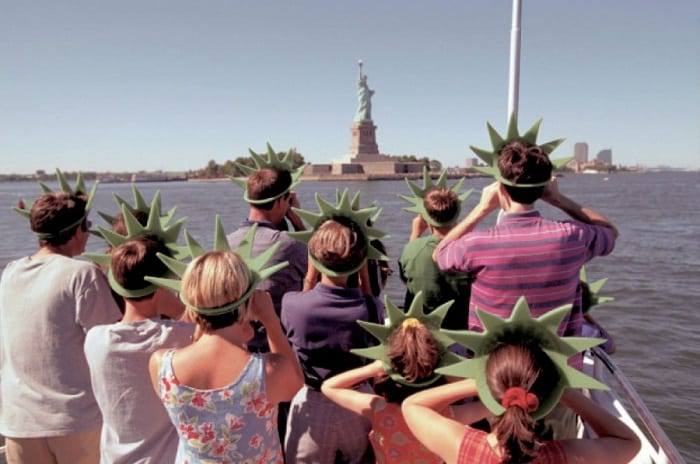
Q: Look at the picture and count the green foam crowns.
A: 12